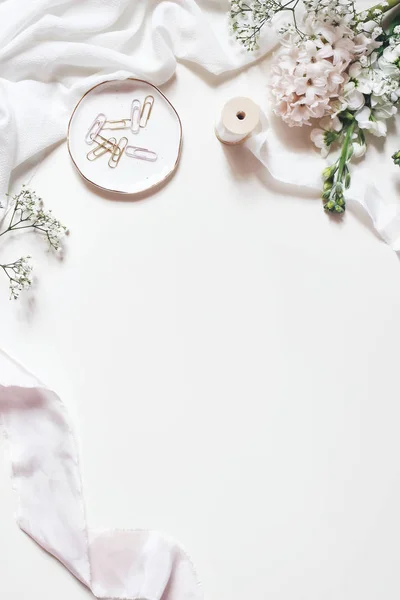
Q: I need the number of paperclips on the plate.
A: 8